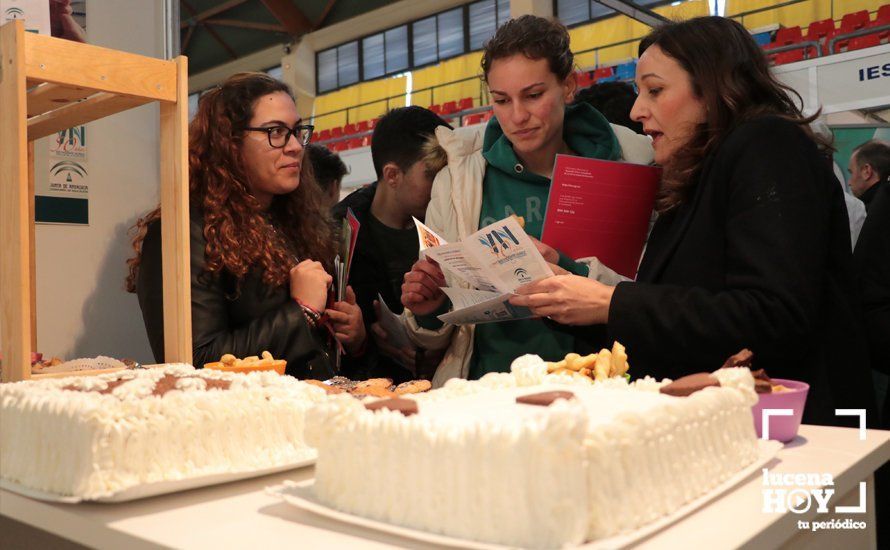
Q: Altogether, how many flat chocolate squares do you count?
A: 3